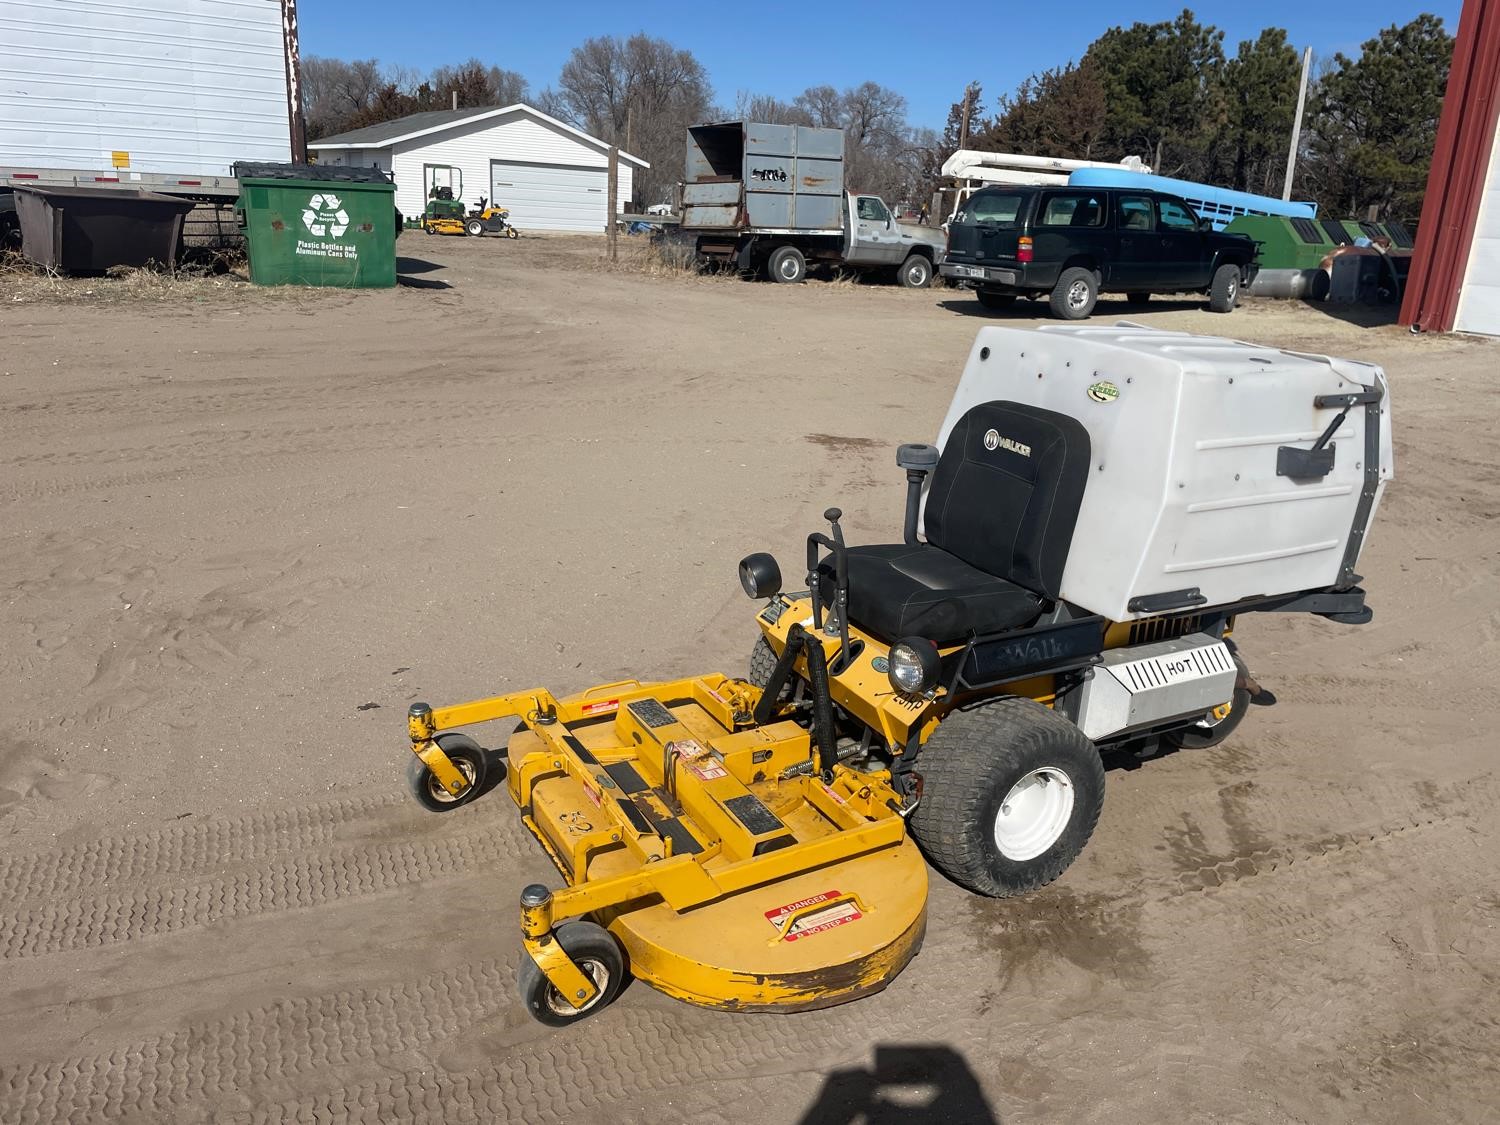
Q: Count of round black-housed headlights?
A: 2